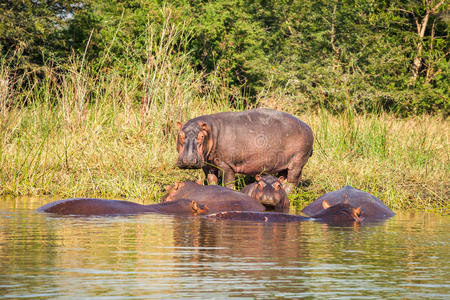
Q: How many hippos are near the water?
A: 6